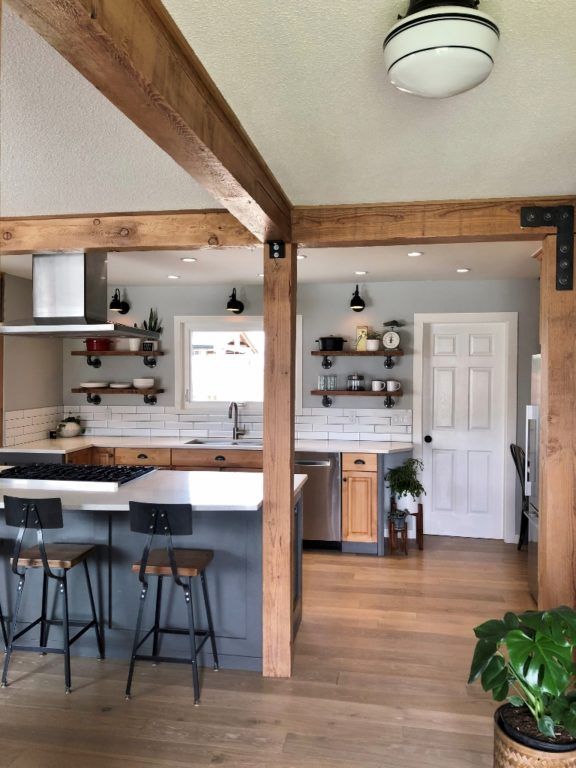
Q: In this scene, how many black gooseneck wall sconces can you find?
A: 3